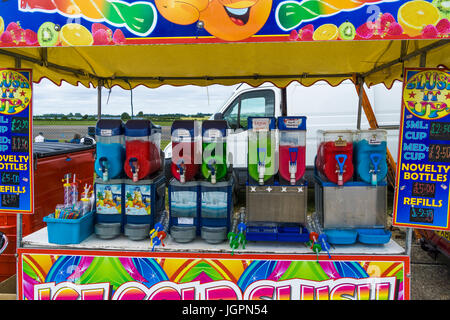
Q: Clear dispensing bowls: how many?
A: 8